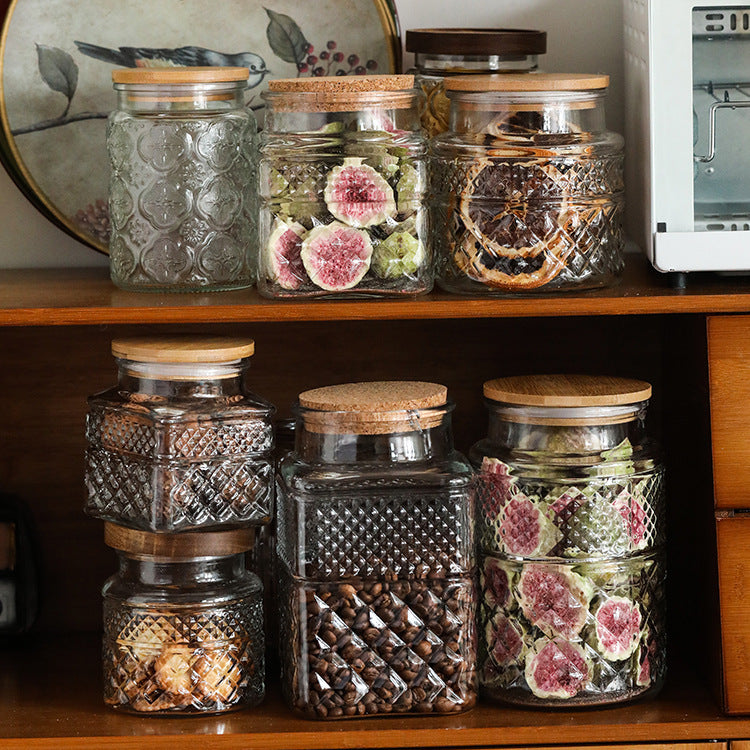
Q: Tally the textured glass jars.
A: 8